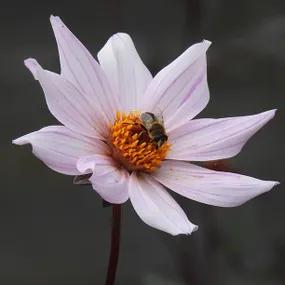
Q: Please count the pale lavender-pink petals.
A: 9